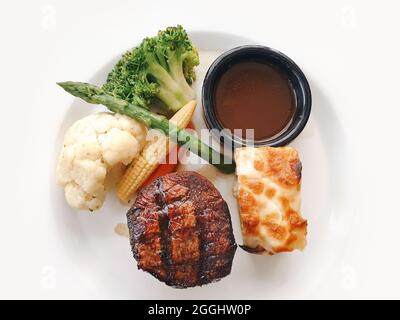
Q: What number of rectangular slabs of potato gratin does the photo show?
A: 1